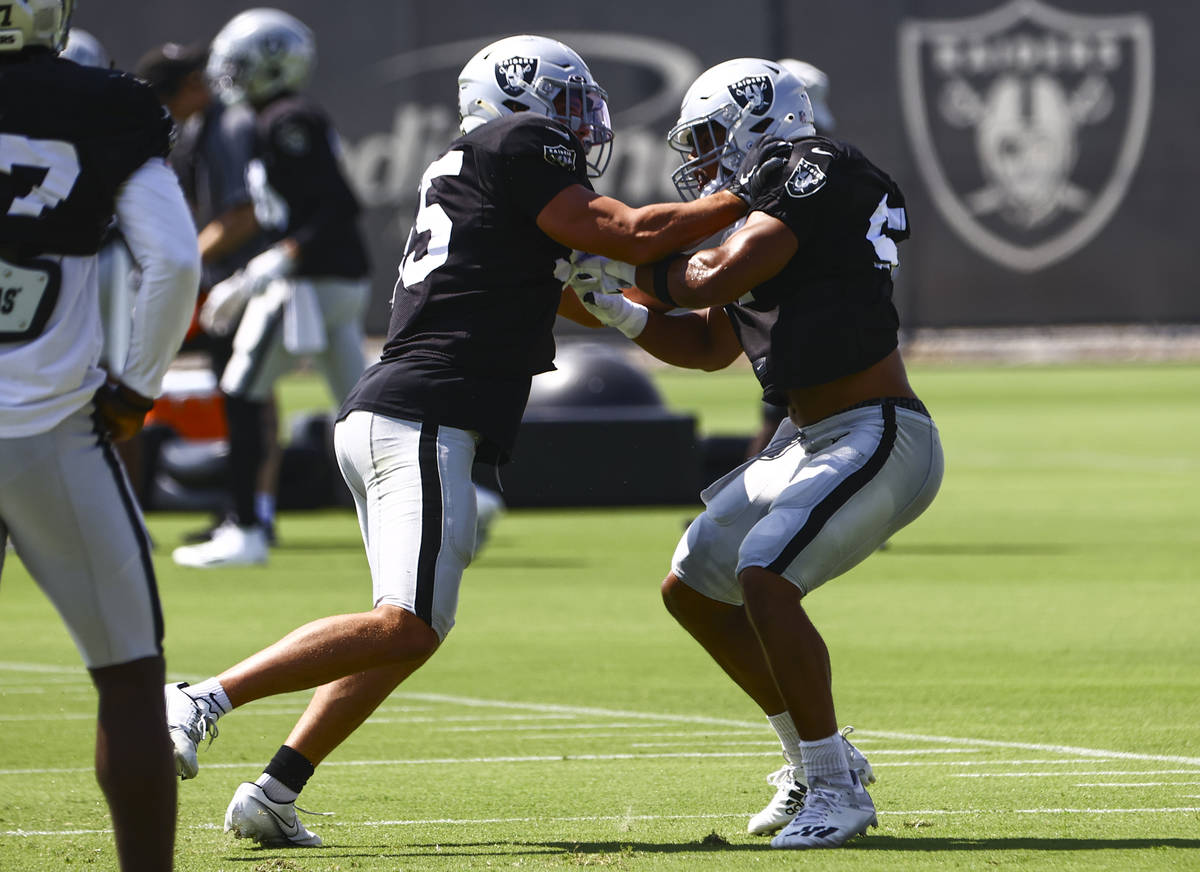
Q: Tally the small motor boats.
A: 0